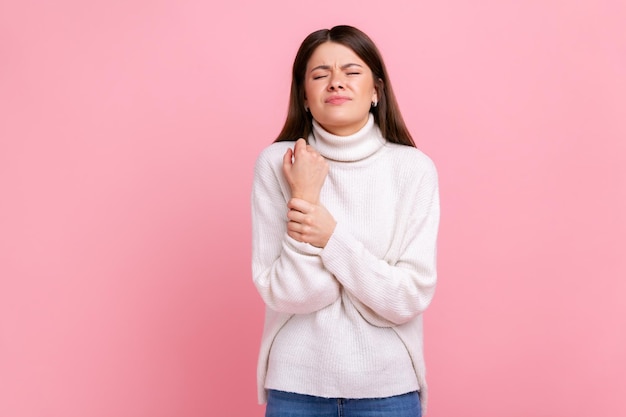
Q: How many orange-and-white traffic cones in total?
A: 0